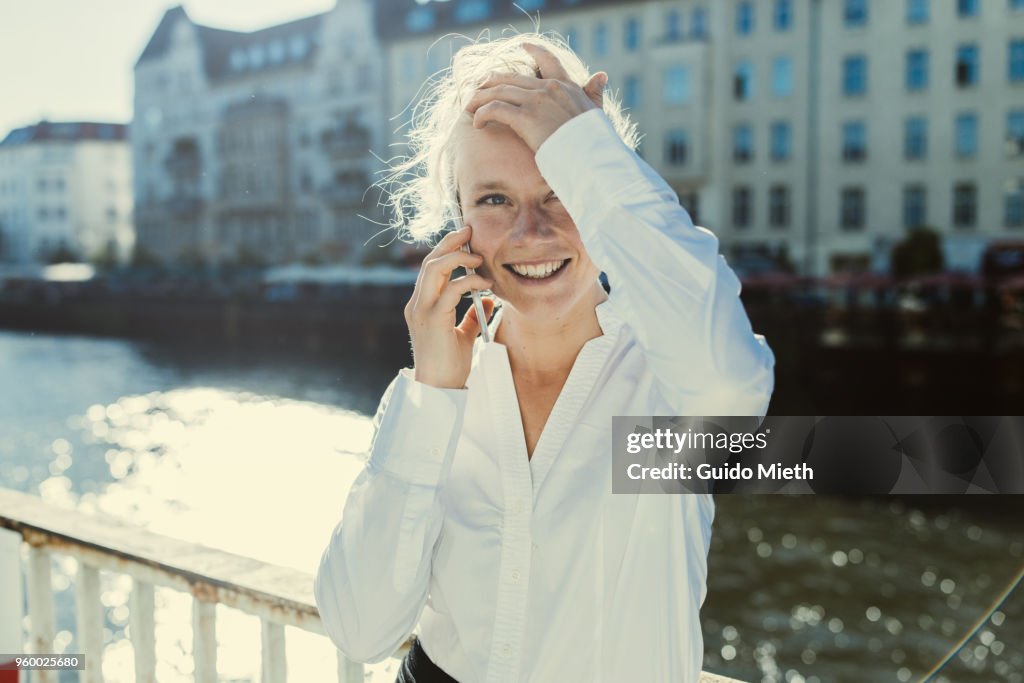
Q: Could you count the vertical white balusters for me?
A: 6